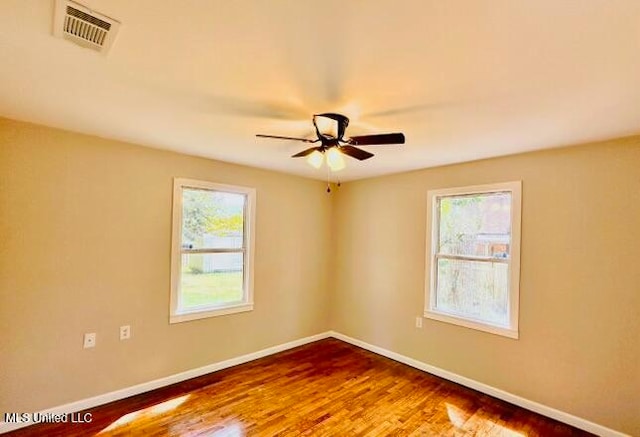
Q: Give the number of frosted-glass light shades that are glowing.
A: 2